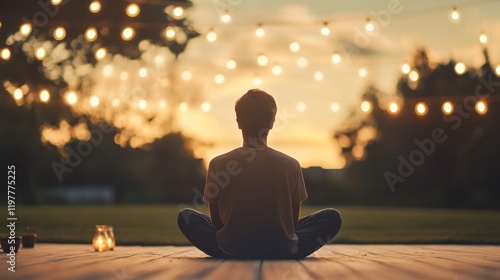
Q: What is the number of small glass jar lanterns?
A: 2